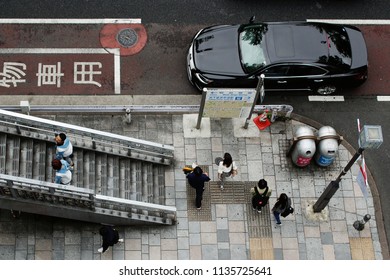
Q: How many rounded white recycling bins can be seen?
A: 2